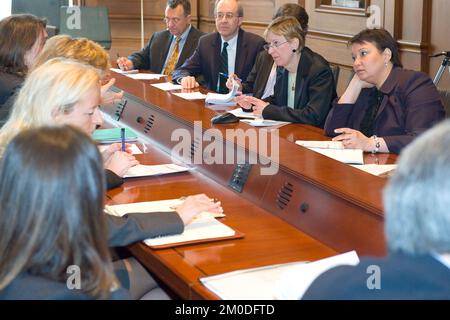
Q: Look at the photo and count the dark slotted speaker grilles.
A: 3